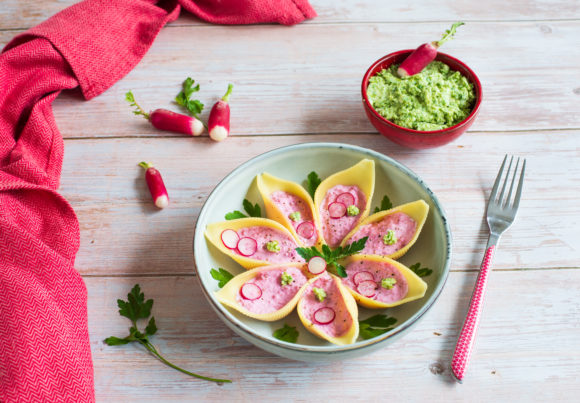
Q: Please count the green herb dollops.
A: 7